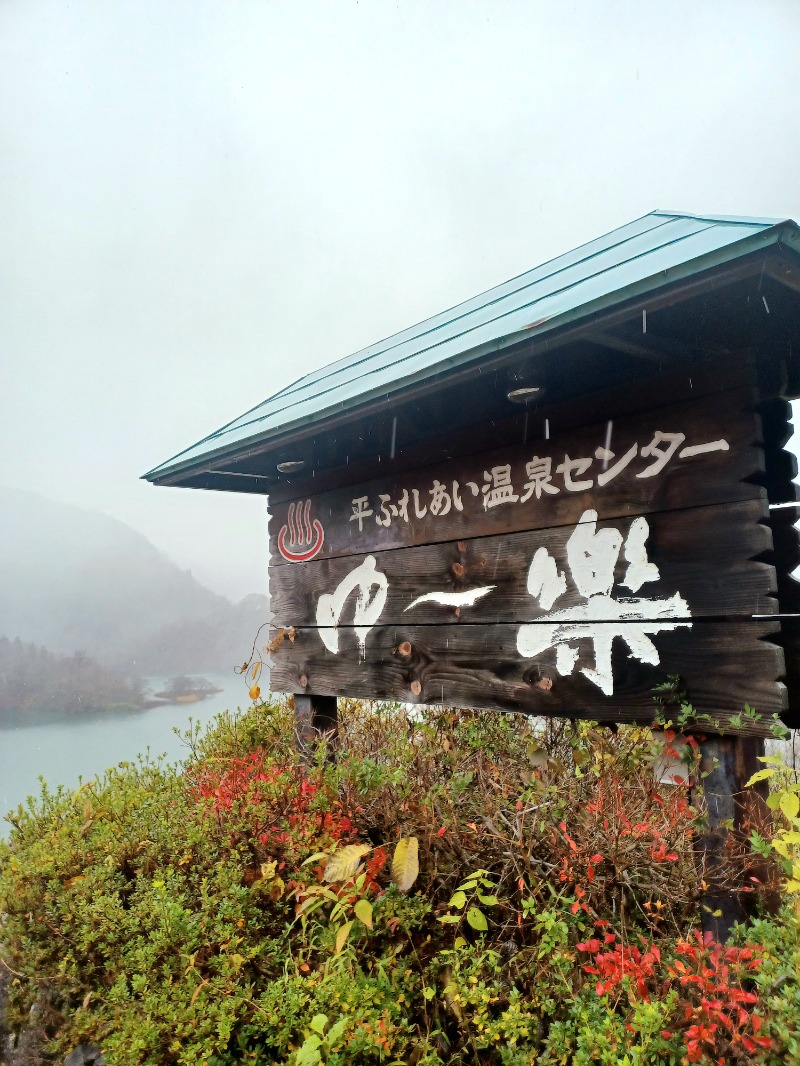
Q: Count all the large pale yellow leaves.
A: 2